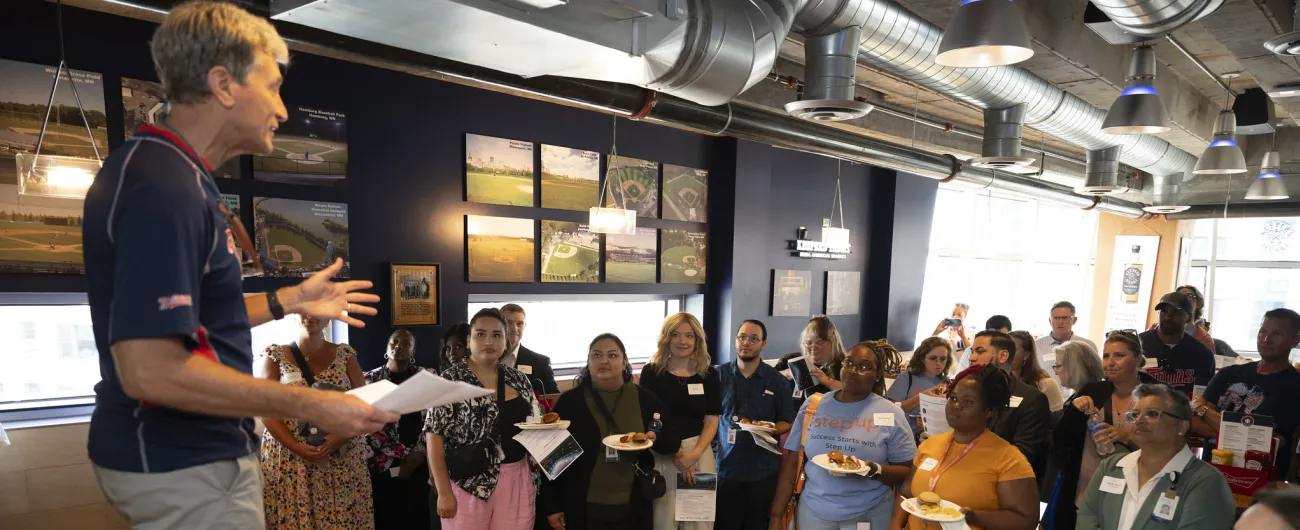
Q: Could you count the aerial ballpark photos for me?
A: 5